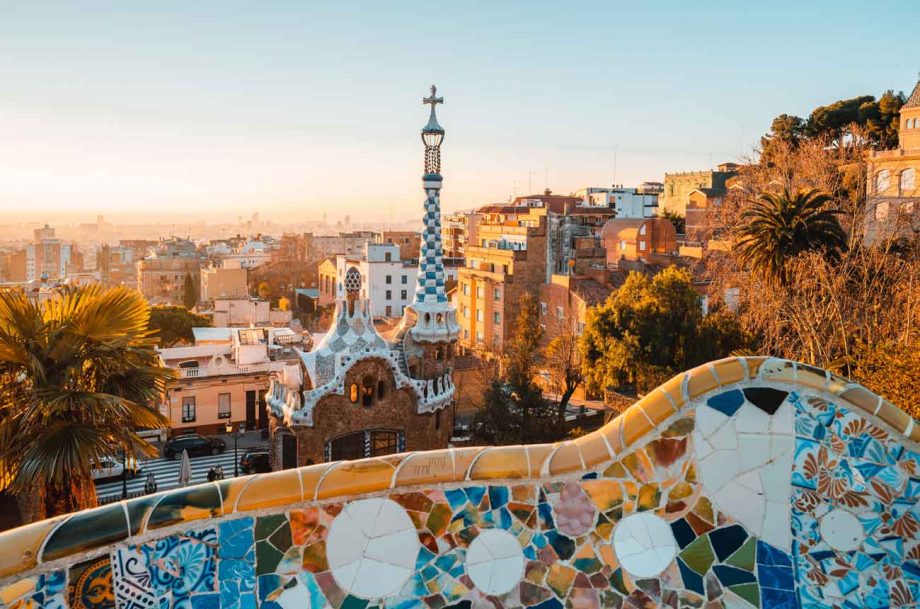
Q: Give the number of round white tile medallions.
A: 4